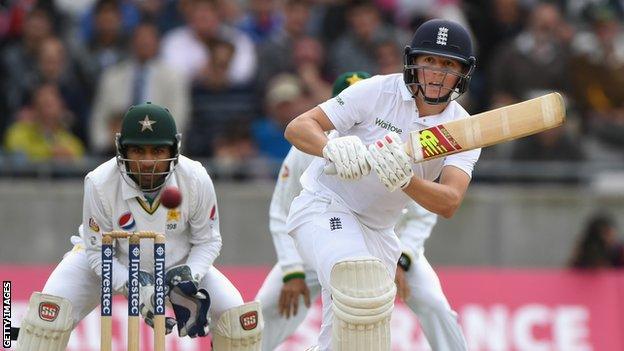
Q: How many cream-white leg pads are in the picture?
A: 3